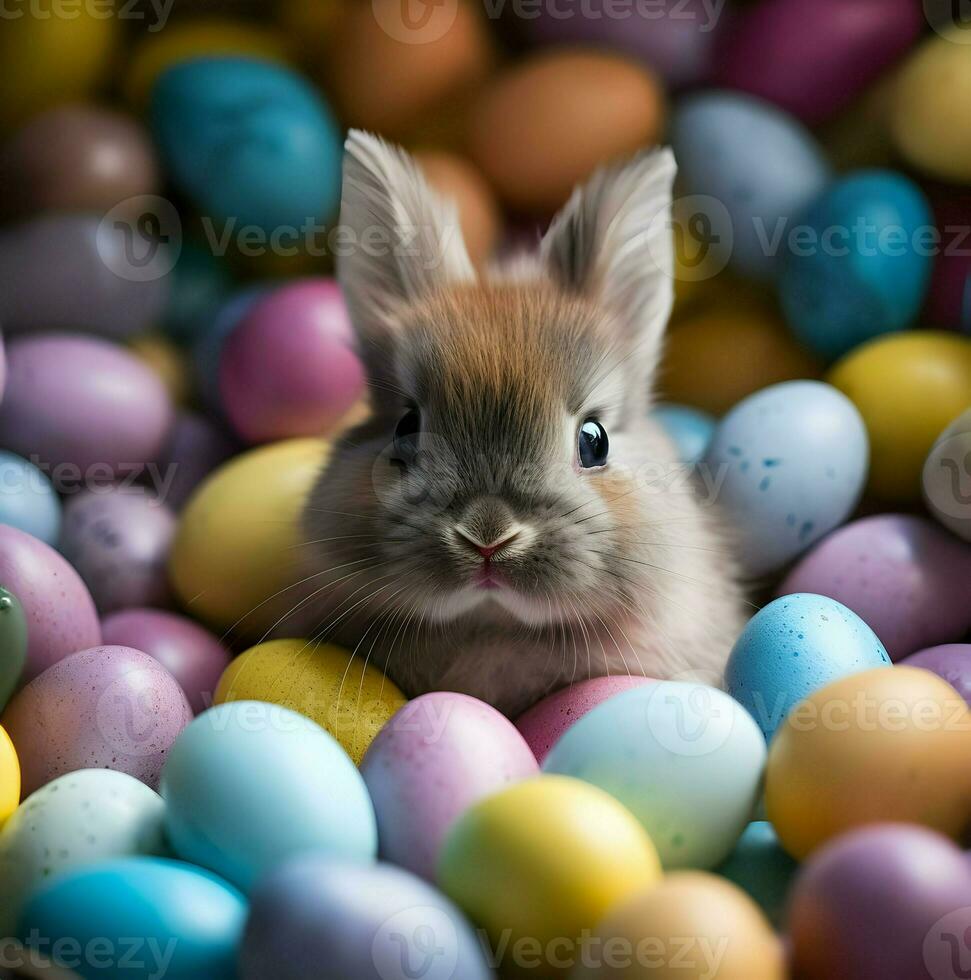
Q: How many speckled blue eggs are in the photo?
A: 2